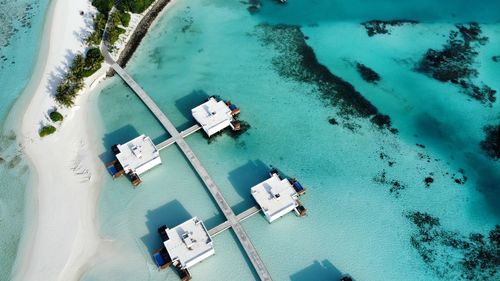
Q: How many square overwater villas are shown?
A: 4